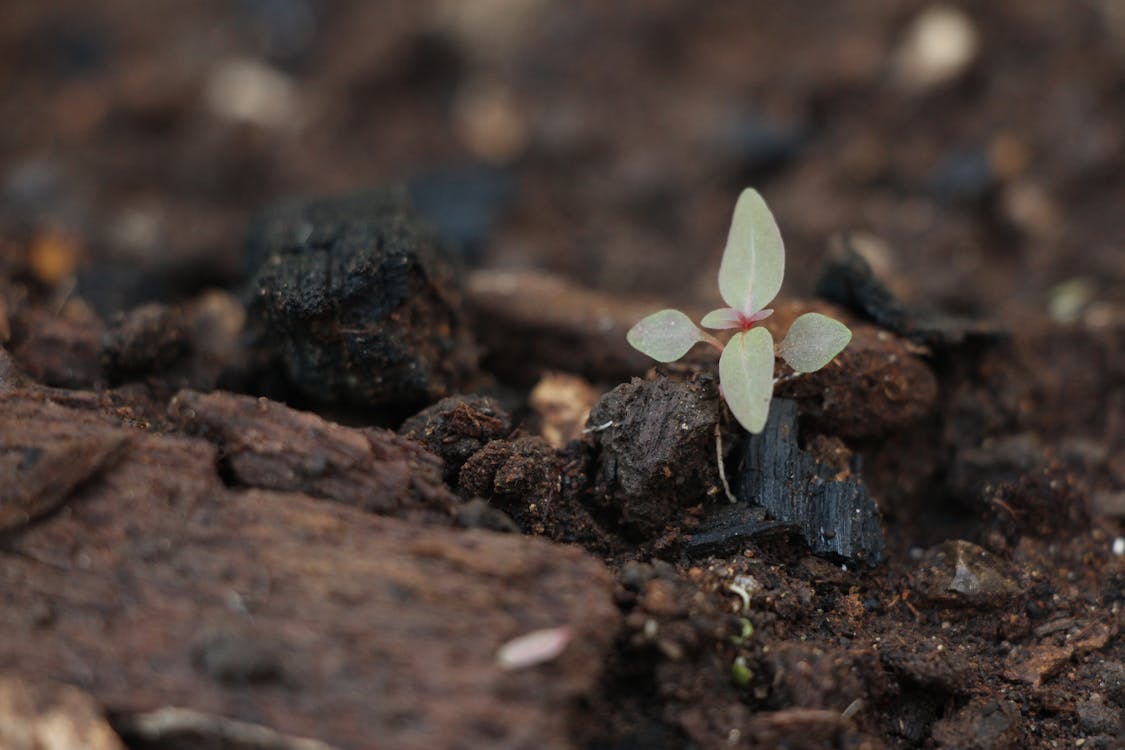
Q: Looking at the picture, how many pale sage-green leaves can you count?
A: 4